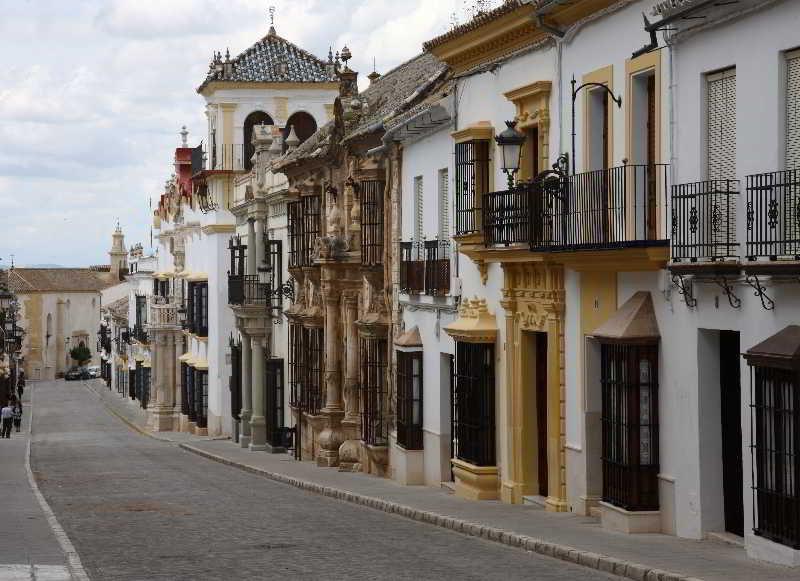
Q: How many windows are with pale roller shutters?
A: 4